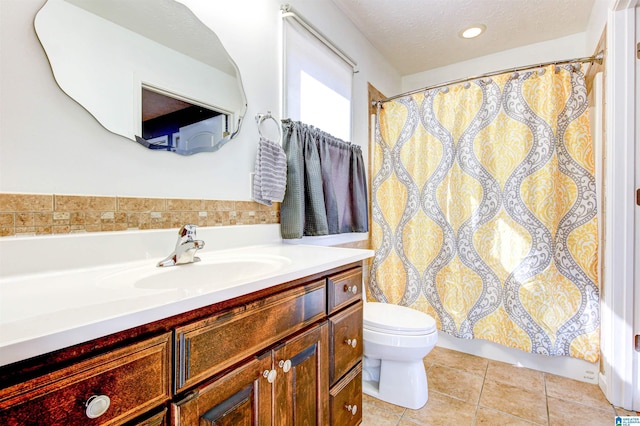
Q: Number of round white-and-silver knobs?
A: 6